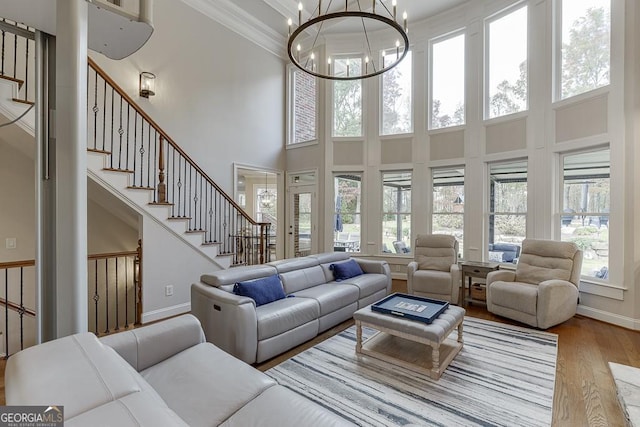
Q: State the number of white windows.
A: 11